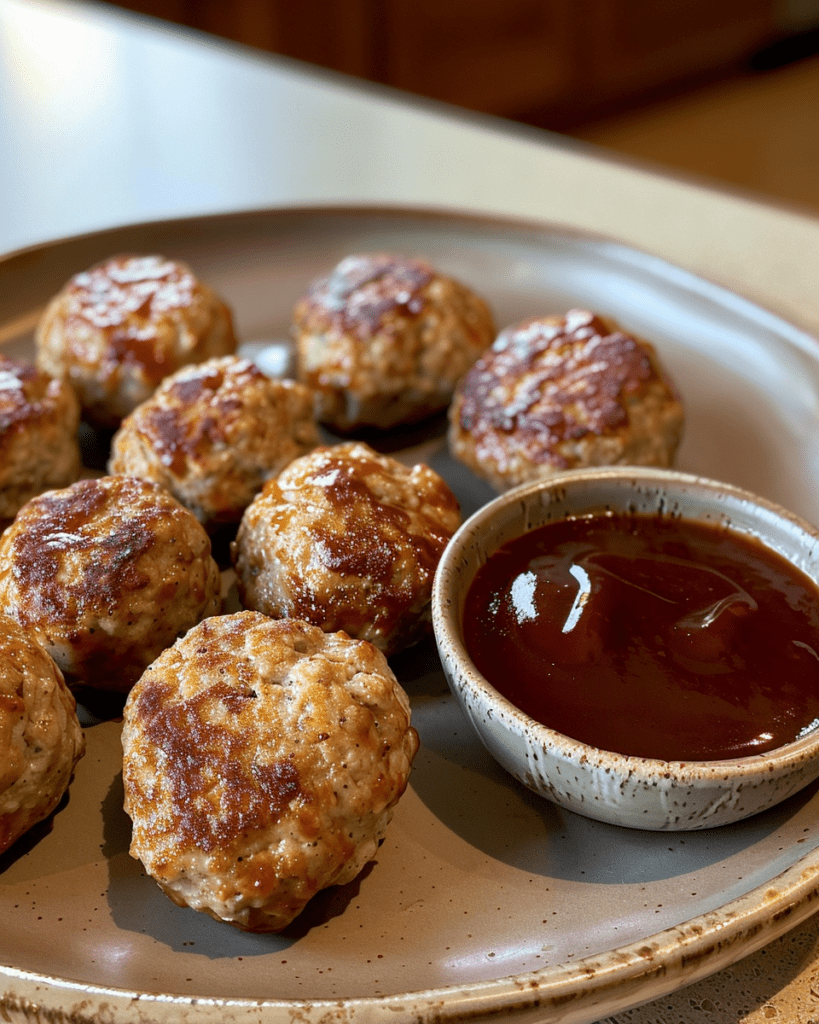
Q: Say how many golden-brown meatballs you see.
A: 9